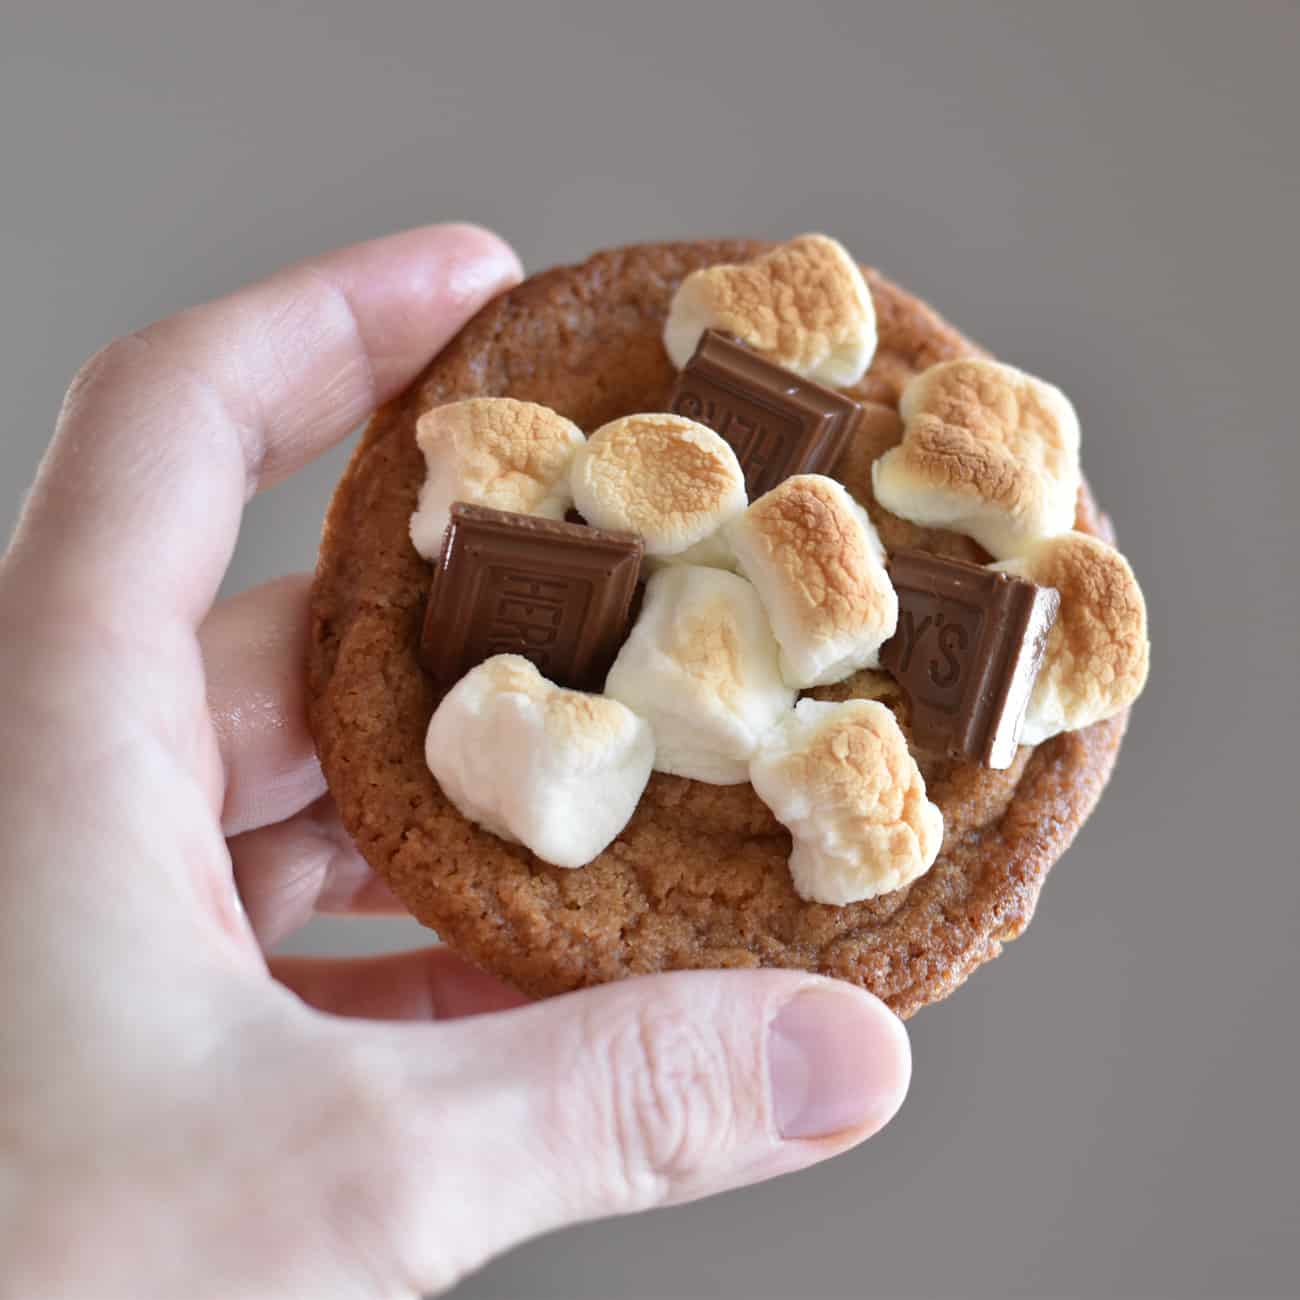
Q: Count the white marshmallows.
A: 9